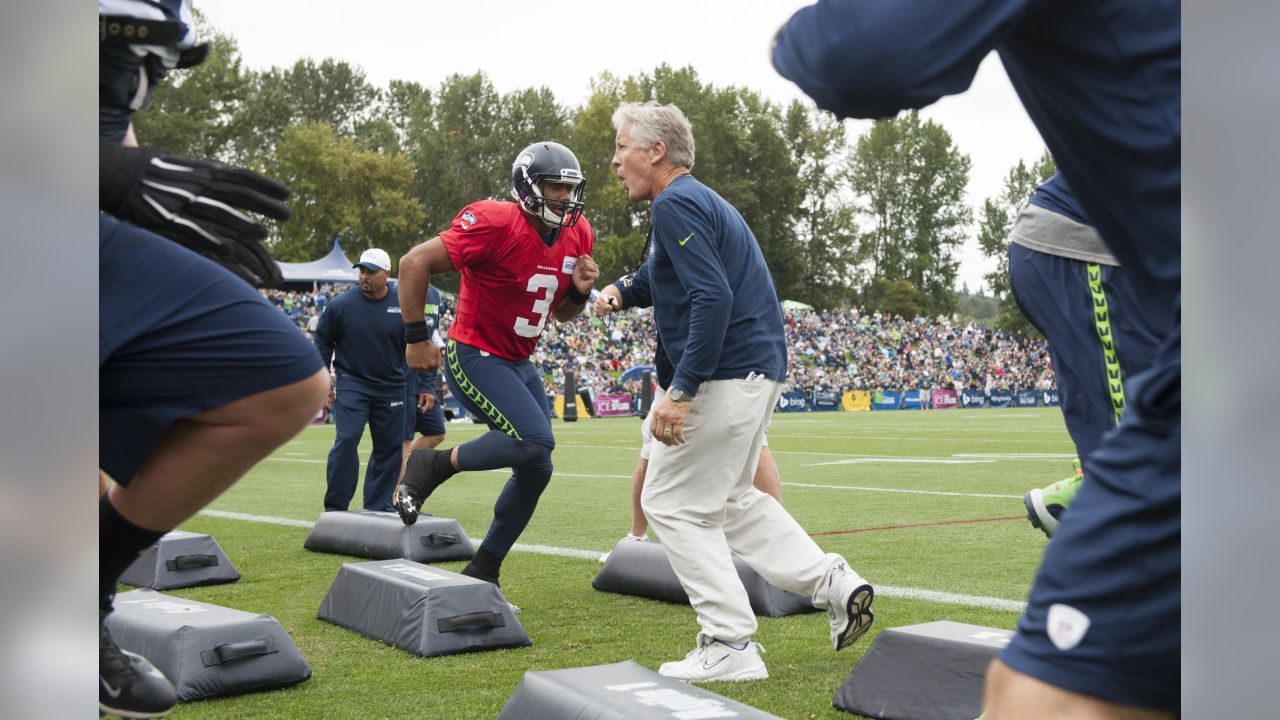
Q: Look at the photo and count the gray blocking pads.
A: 7